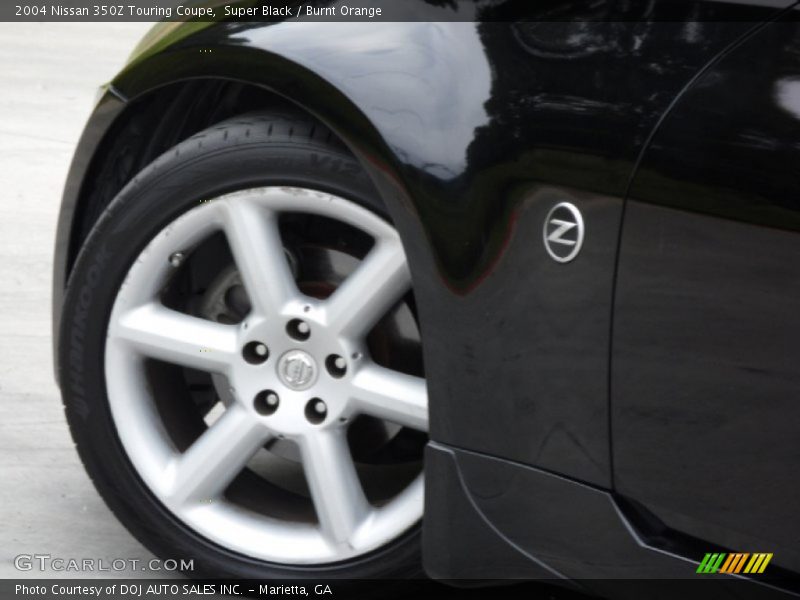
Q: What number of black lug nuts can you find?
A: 5